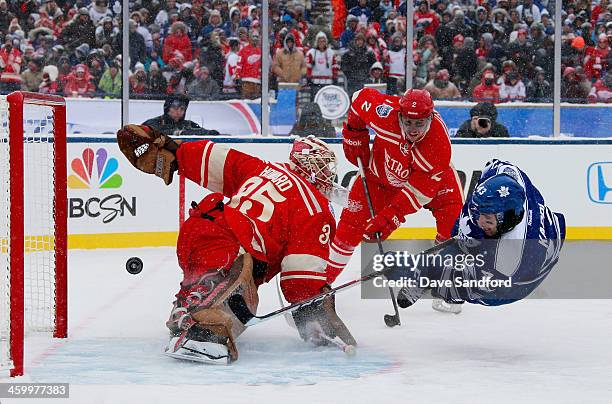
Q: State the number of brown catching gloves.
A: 1